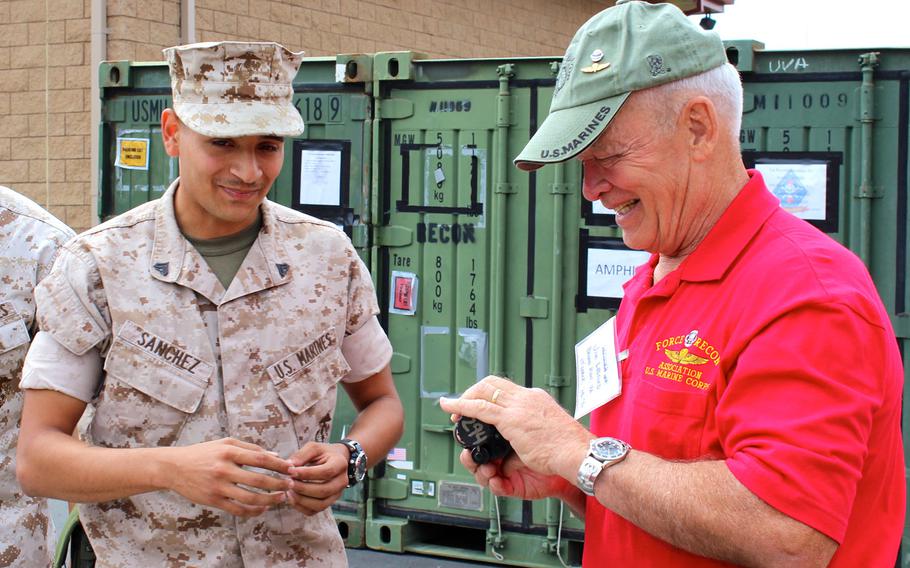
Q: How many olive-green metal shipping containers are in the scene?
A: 3